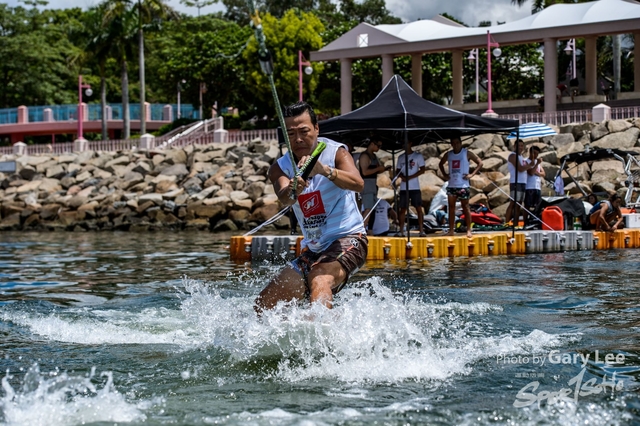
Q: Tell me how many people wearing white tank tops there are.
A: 4